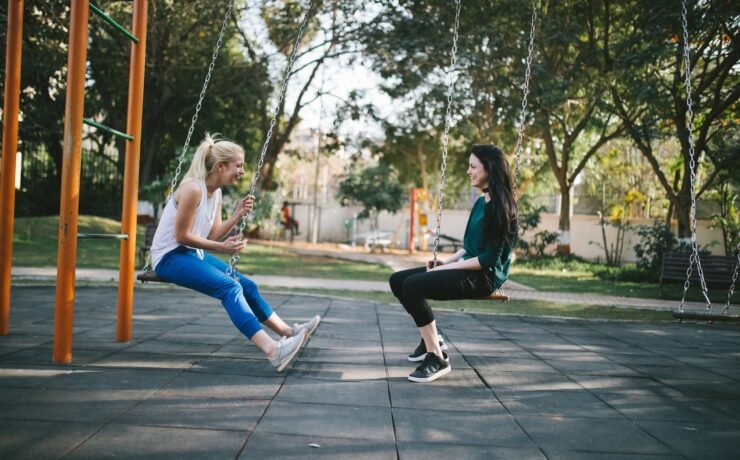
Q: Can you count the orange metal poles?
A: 3